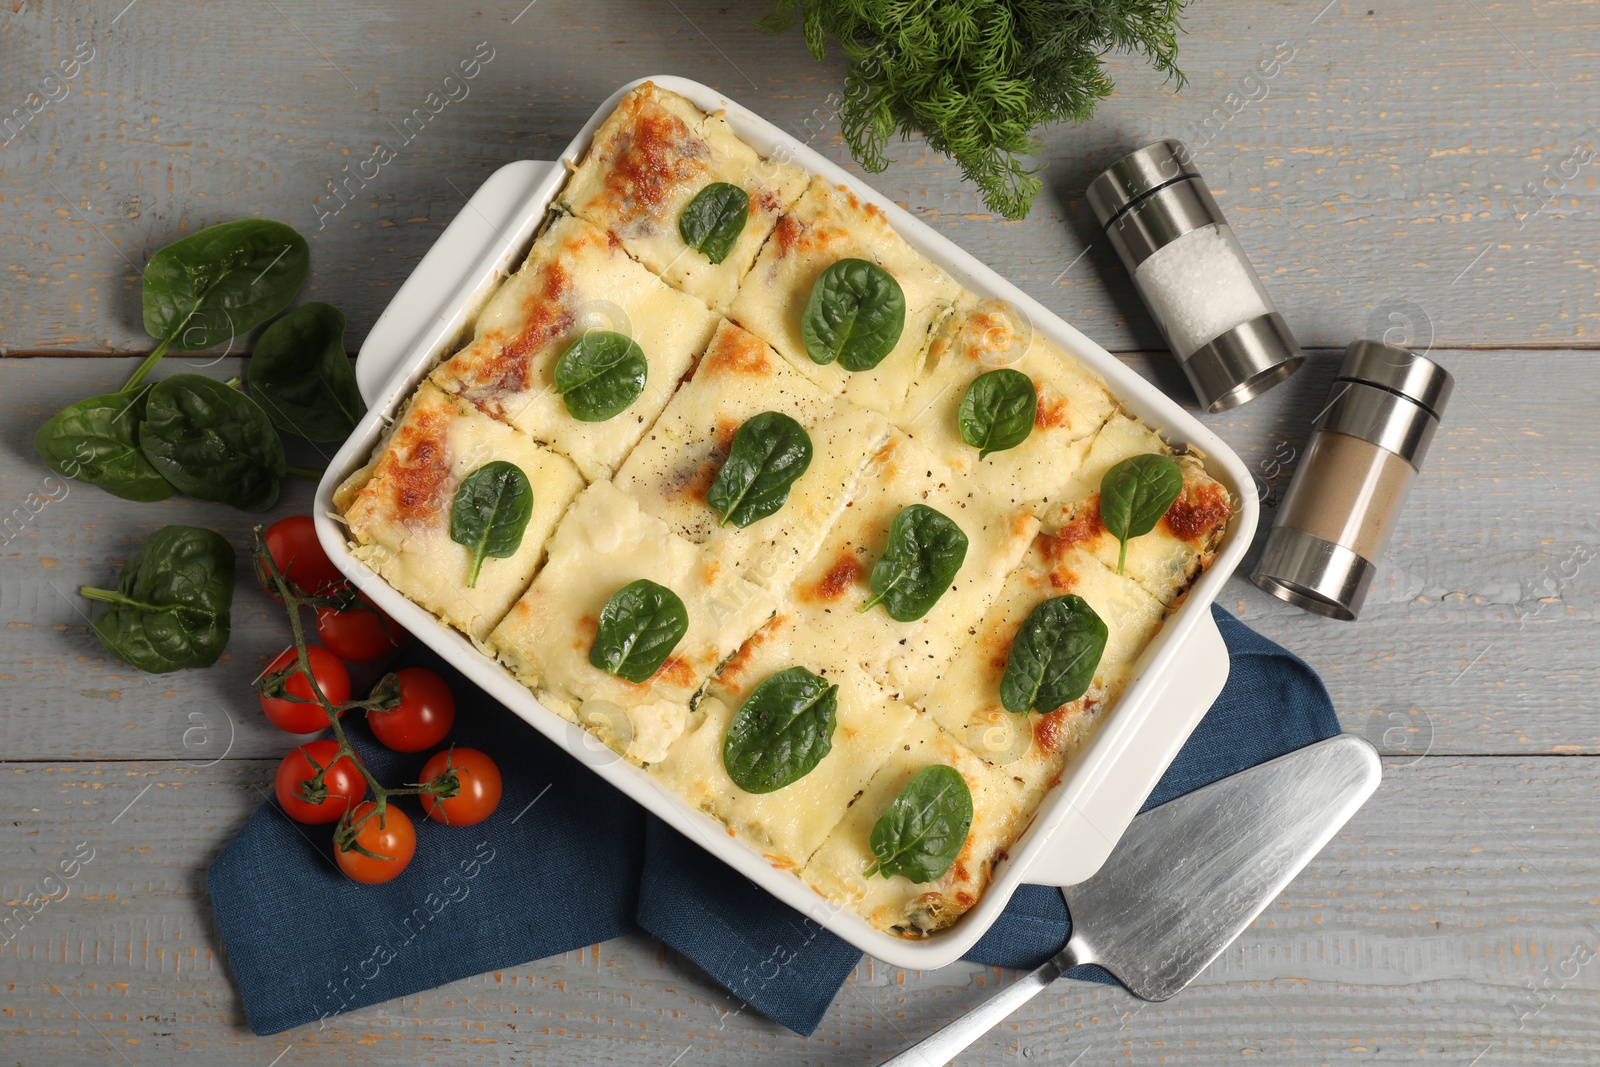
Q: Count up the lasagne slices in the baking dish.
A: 12